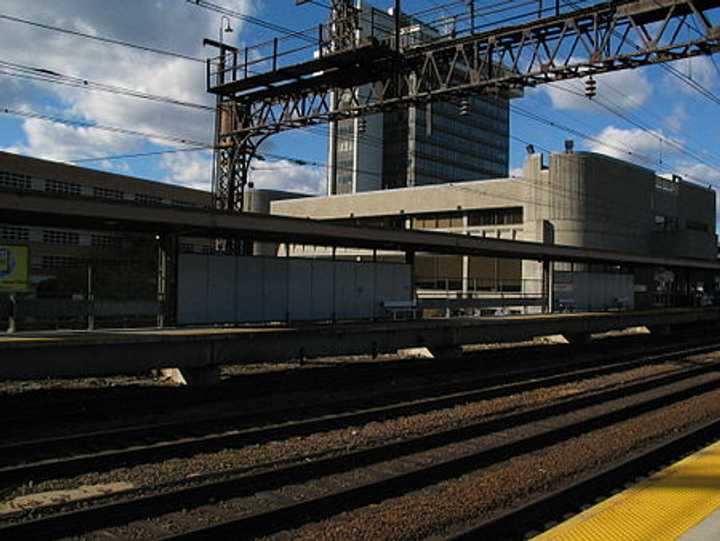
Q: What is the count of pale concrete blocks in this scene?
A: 4